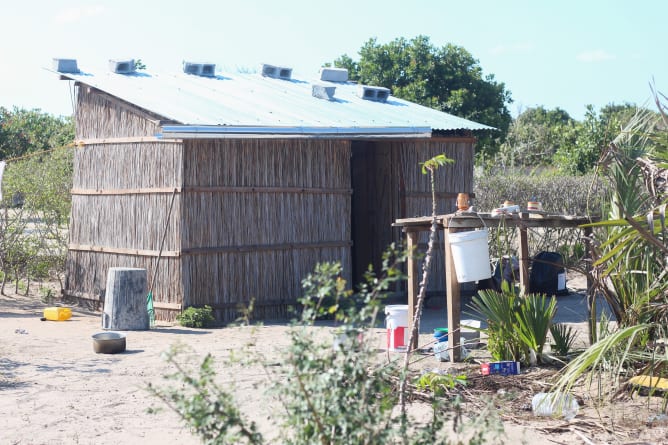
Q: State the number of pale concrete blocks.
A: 7